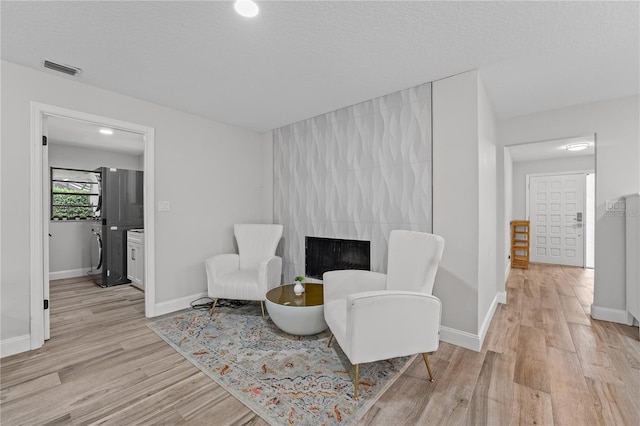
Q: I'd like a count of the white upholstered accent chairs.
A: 2